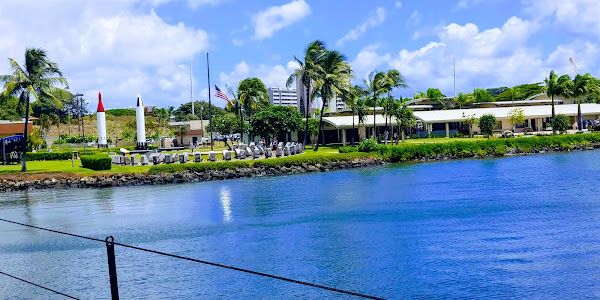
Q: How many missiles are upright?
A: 2